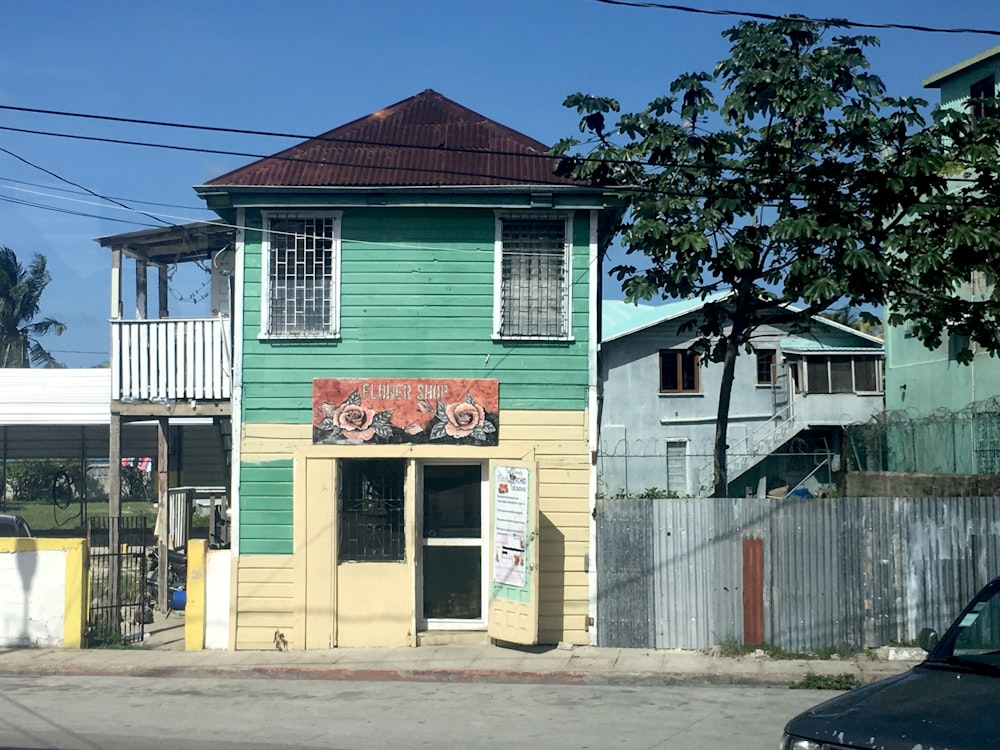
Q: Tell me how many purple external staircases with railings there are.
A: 0